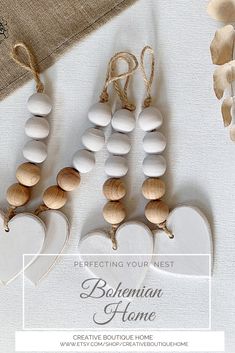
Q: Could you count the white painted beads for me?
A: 12